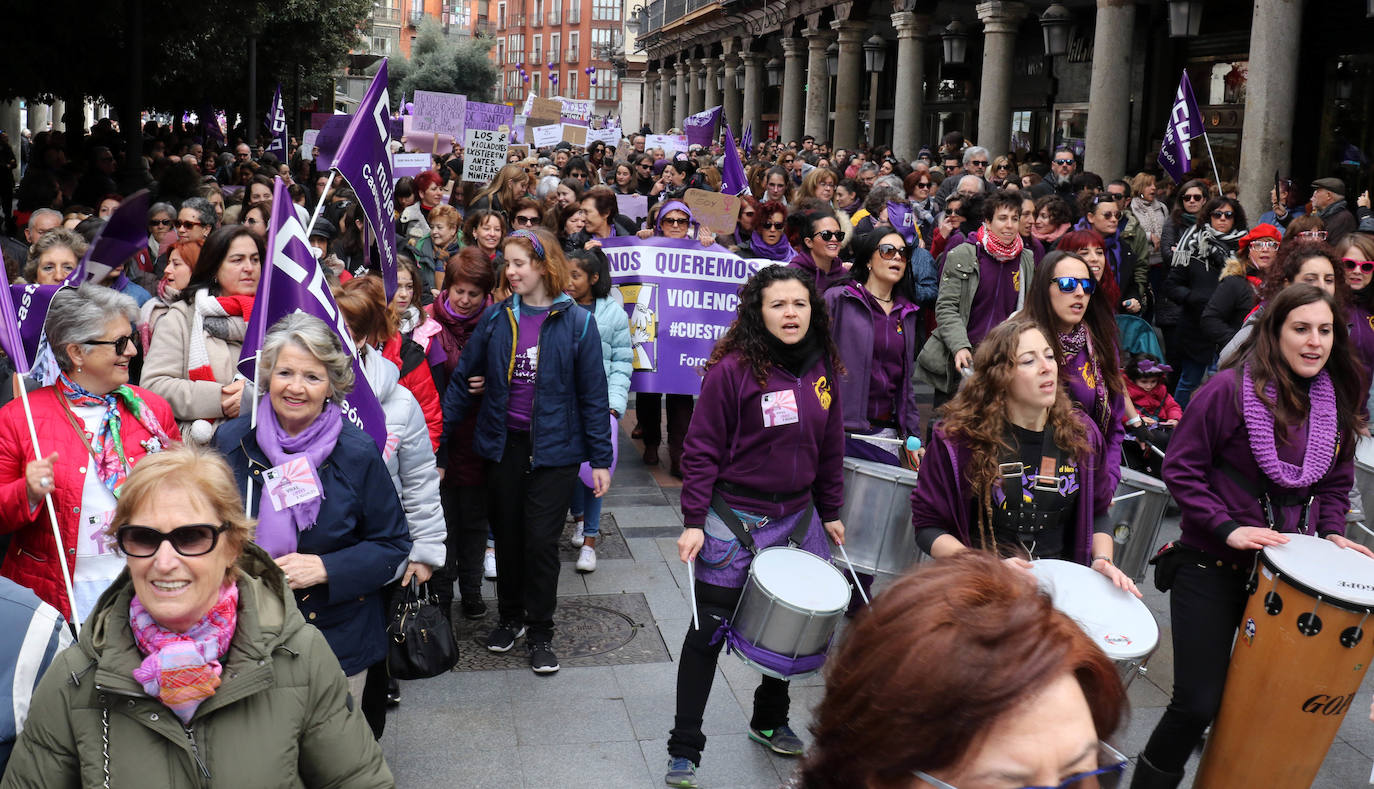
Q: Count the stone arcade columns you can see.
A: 14